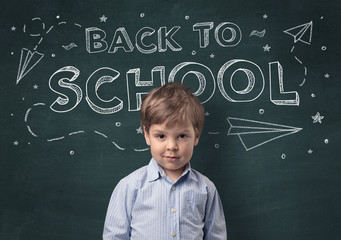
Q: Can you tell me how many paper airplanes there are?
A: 3